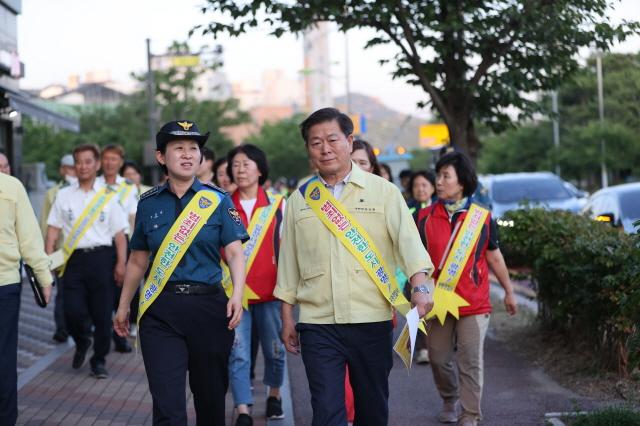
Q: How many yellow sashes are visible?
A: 6